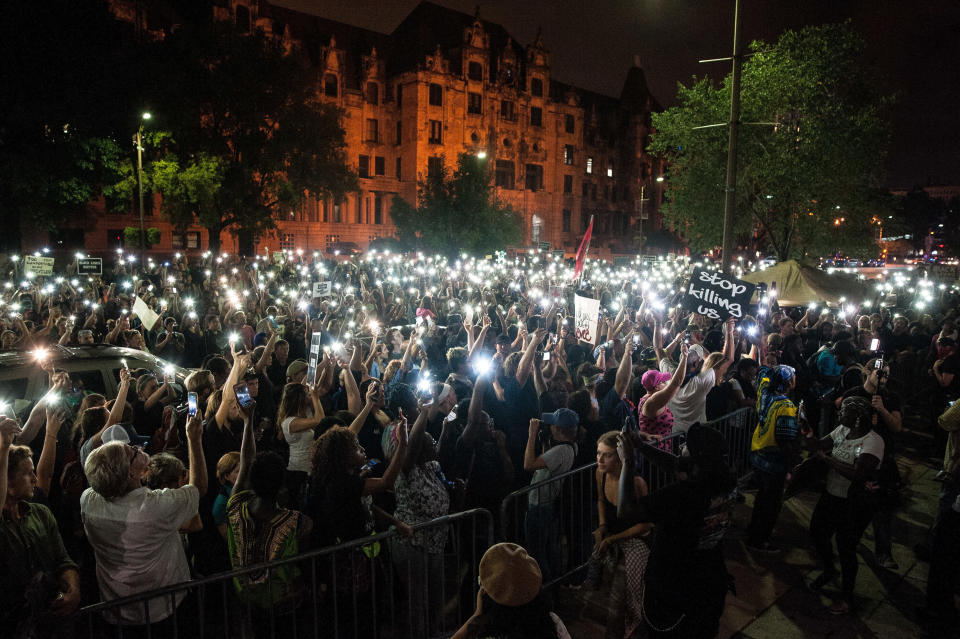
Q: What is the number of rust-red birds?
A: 0